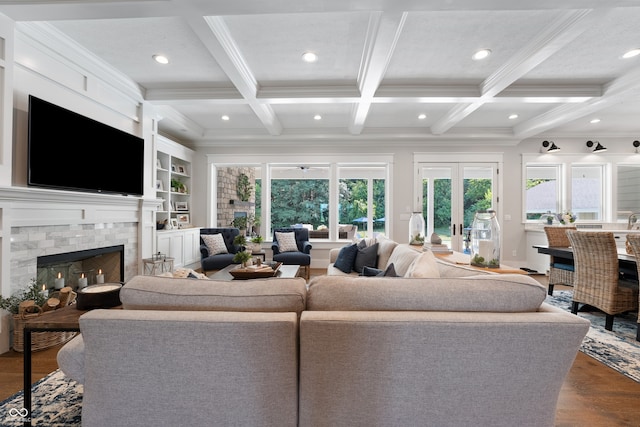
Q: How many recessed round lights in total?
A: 9